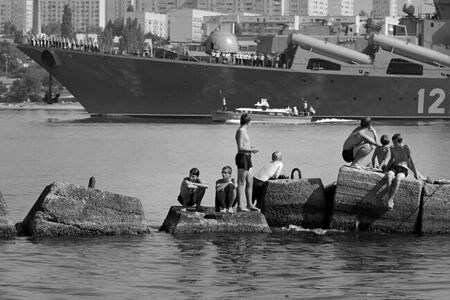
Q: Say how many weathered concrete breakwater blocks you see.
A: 6